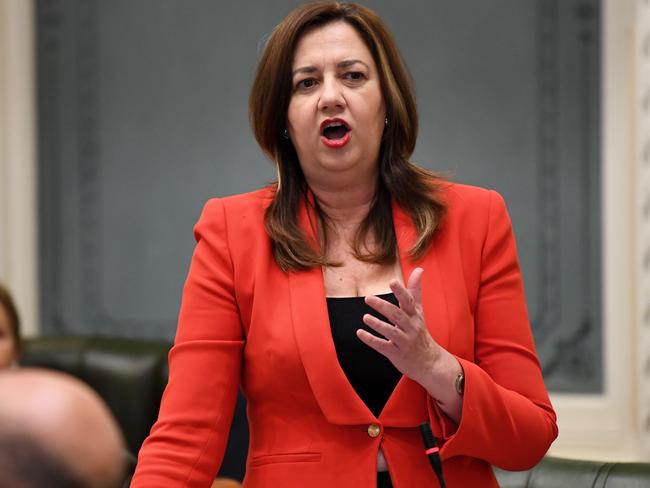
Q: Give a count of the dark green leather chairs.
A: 2